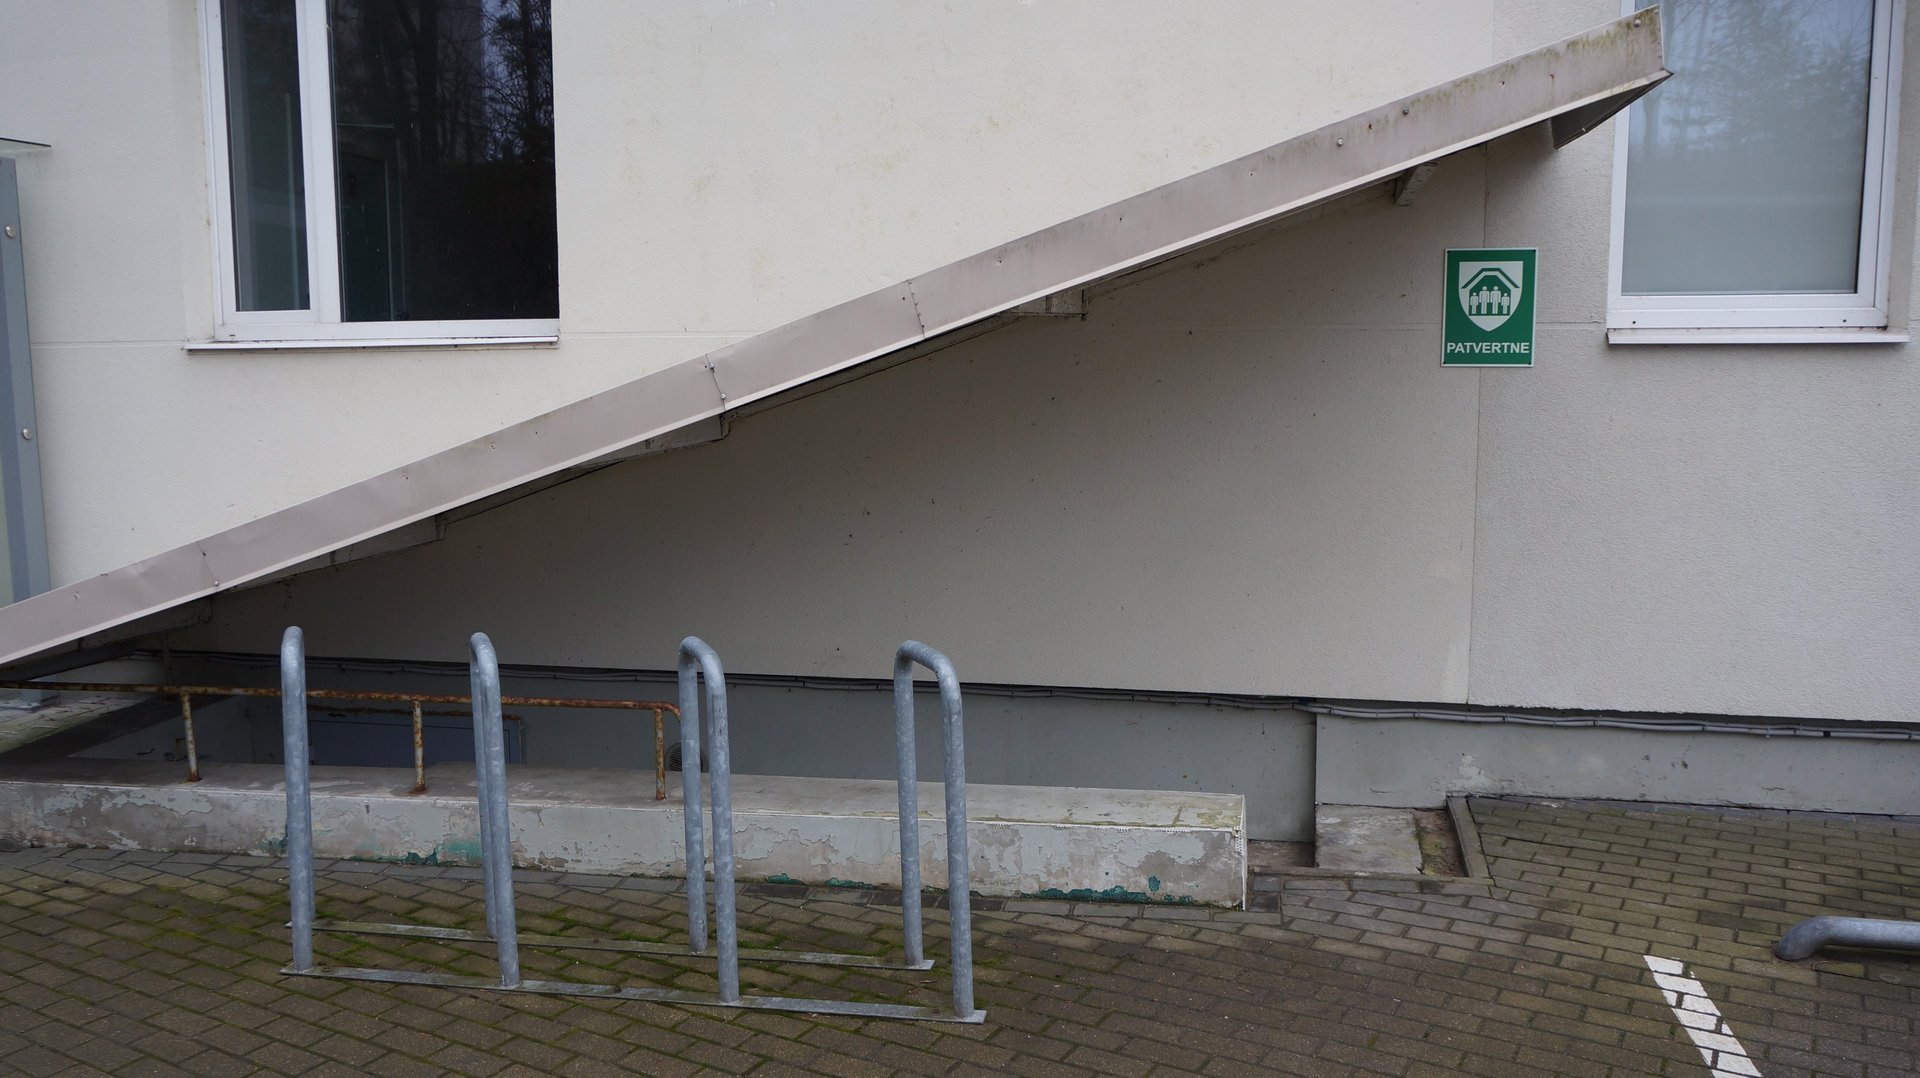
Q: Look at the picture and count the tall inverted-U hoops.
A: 4